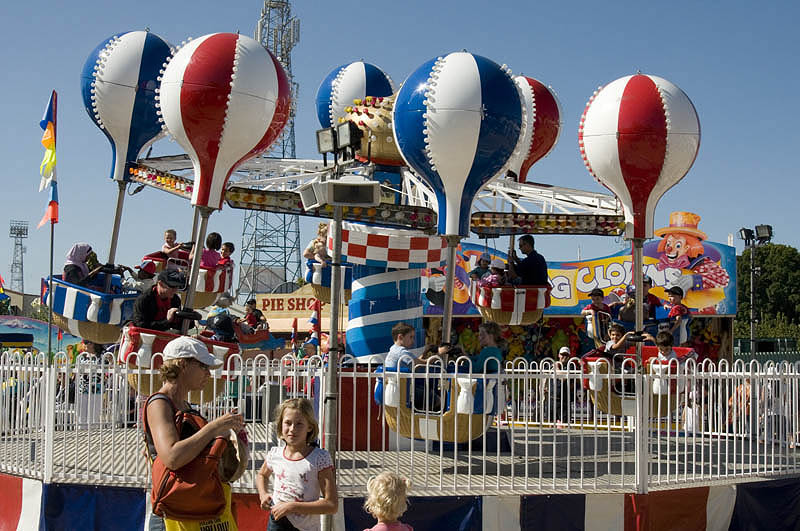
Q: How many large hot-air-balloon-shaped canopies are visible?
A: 6